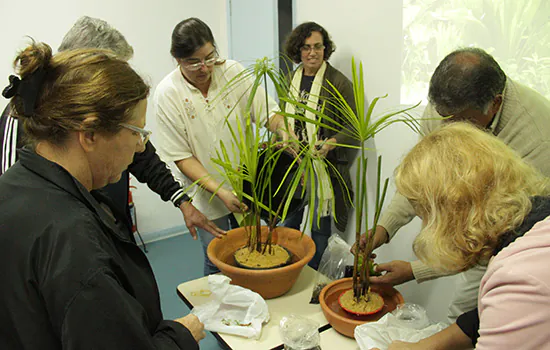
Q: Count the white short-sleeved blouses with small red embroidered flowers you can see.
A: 1